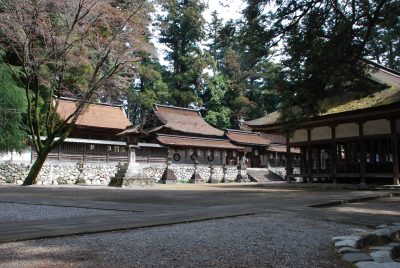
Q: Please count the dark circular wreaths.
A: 3